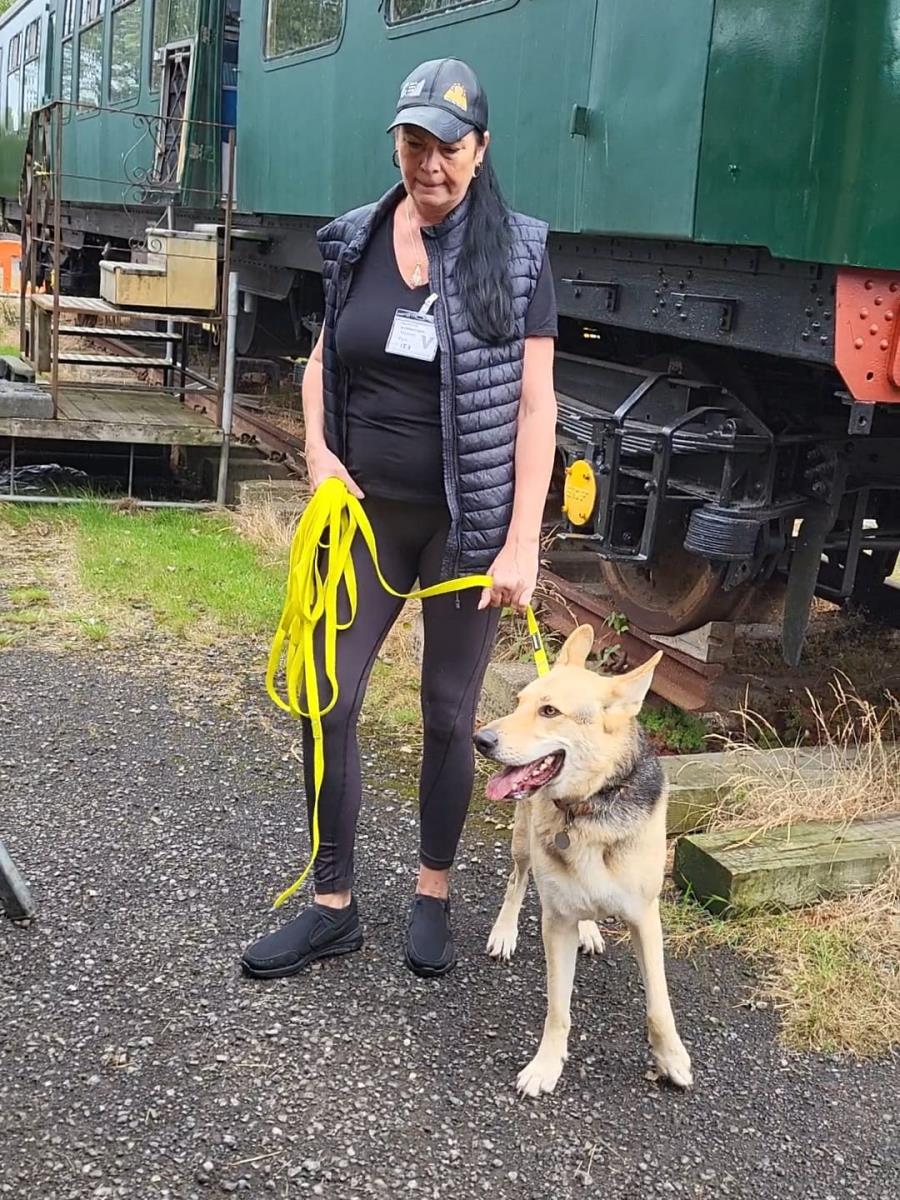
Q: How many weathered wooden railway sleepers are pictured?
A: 2